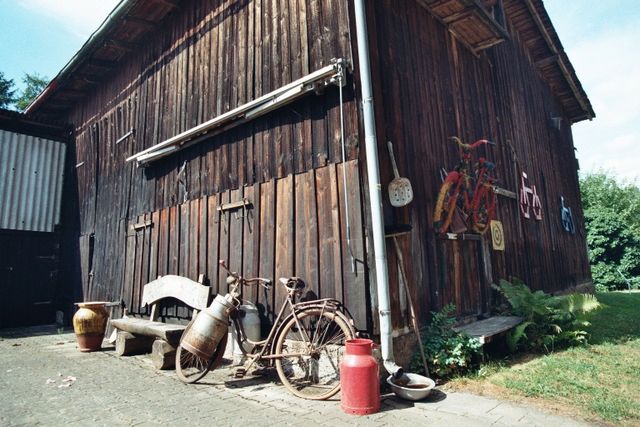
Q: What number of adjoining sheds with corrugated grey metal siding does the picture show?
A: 1